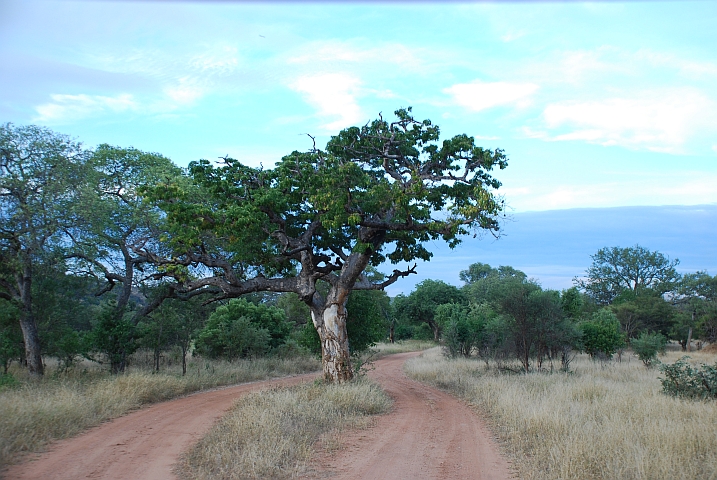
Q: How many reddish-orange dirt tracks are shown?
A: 2